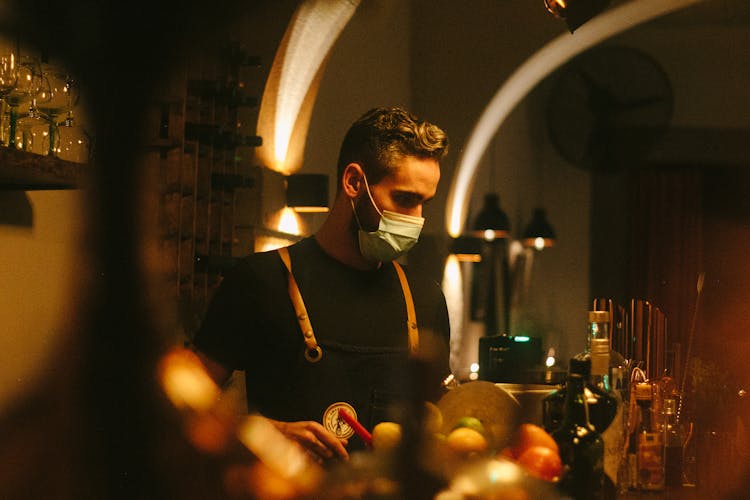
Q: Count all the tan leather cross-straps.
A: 2